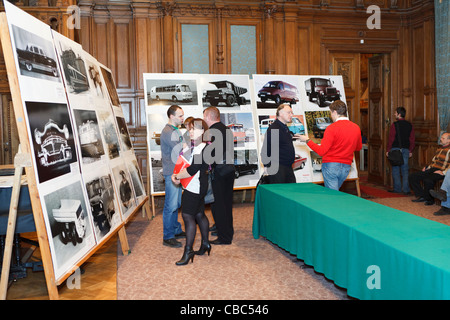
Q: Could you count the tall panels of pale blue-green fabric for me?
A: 2